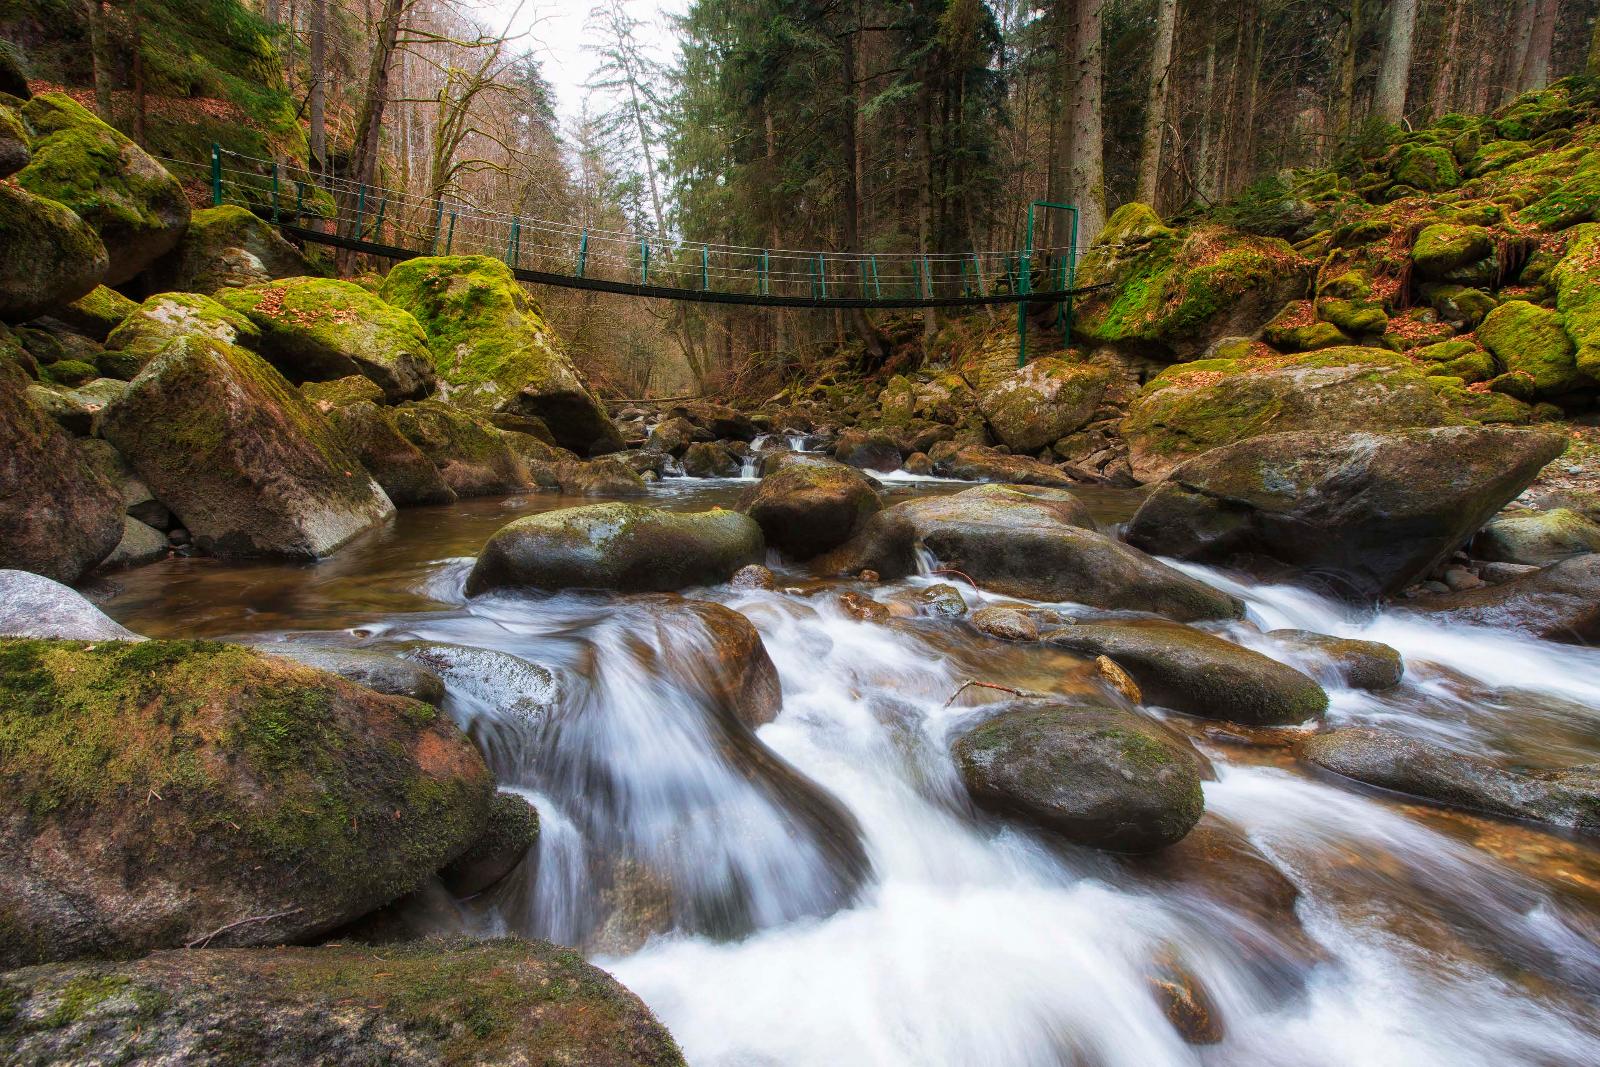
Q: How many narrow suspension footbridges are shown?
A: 1